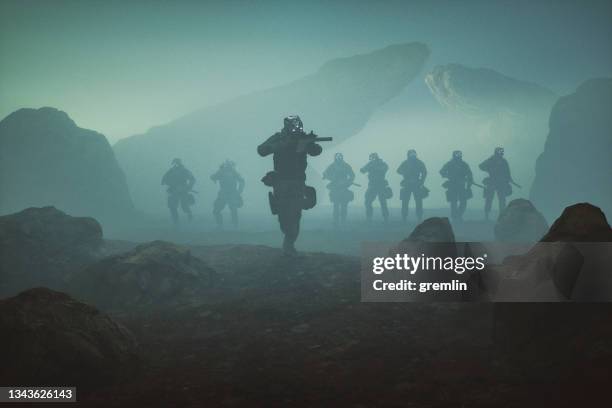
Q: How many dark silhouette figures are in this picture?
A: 8